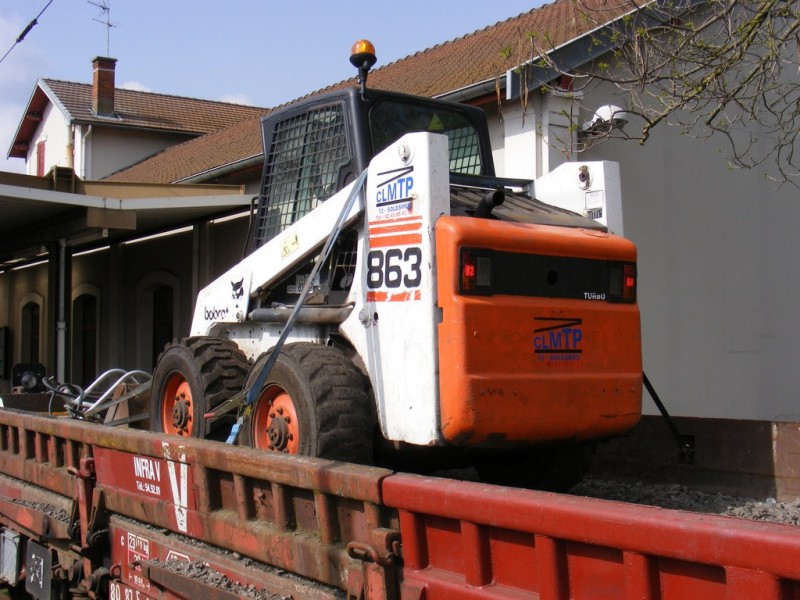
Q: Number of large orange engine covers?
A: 1